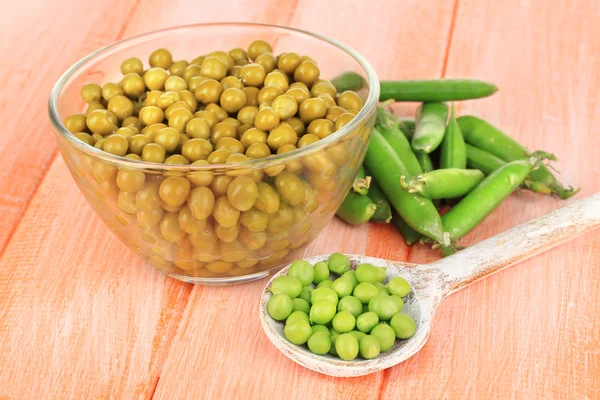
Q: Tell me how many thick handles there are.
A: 1